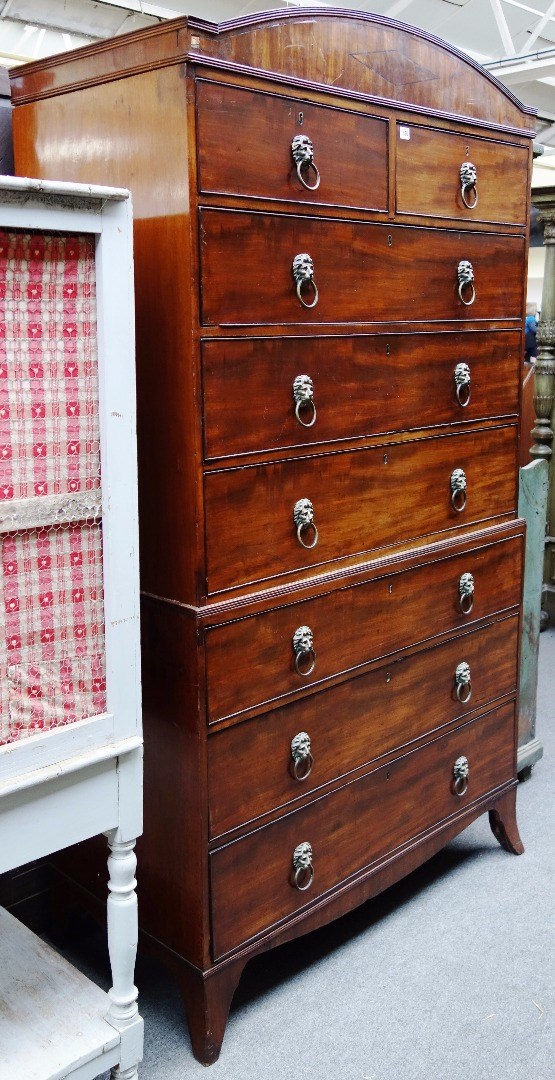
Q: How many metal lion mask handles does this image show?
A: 14